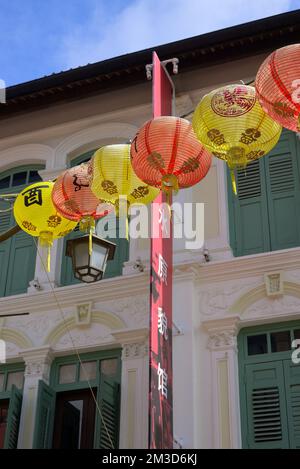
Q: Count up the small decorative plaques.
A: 2